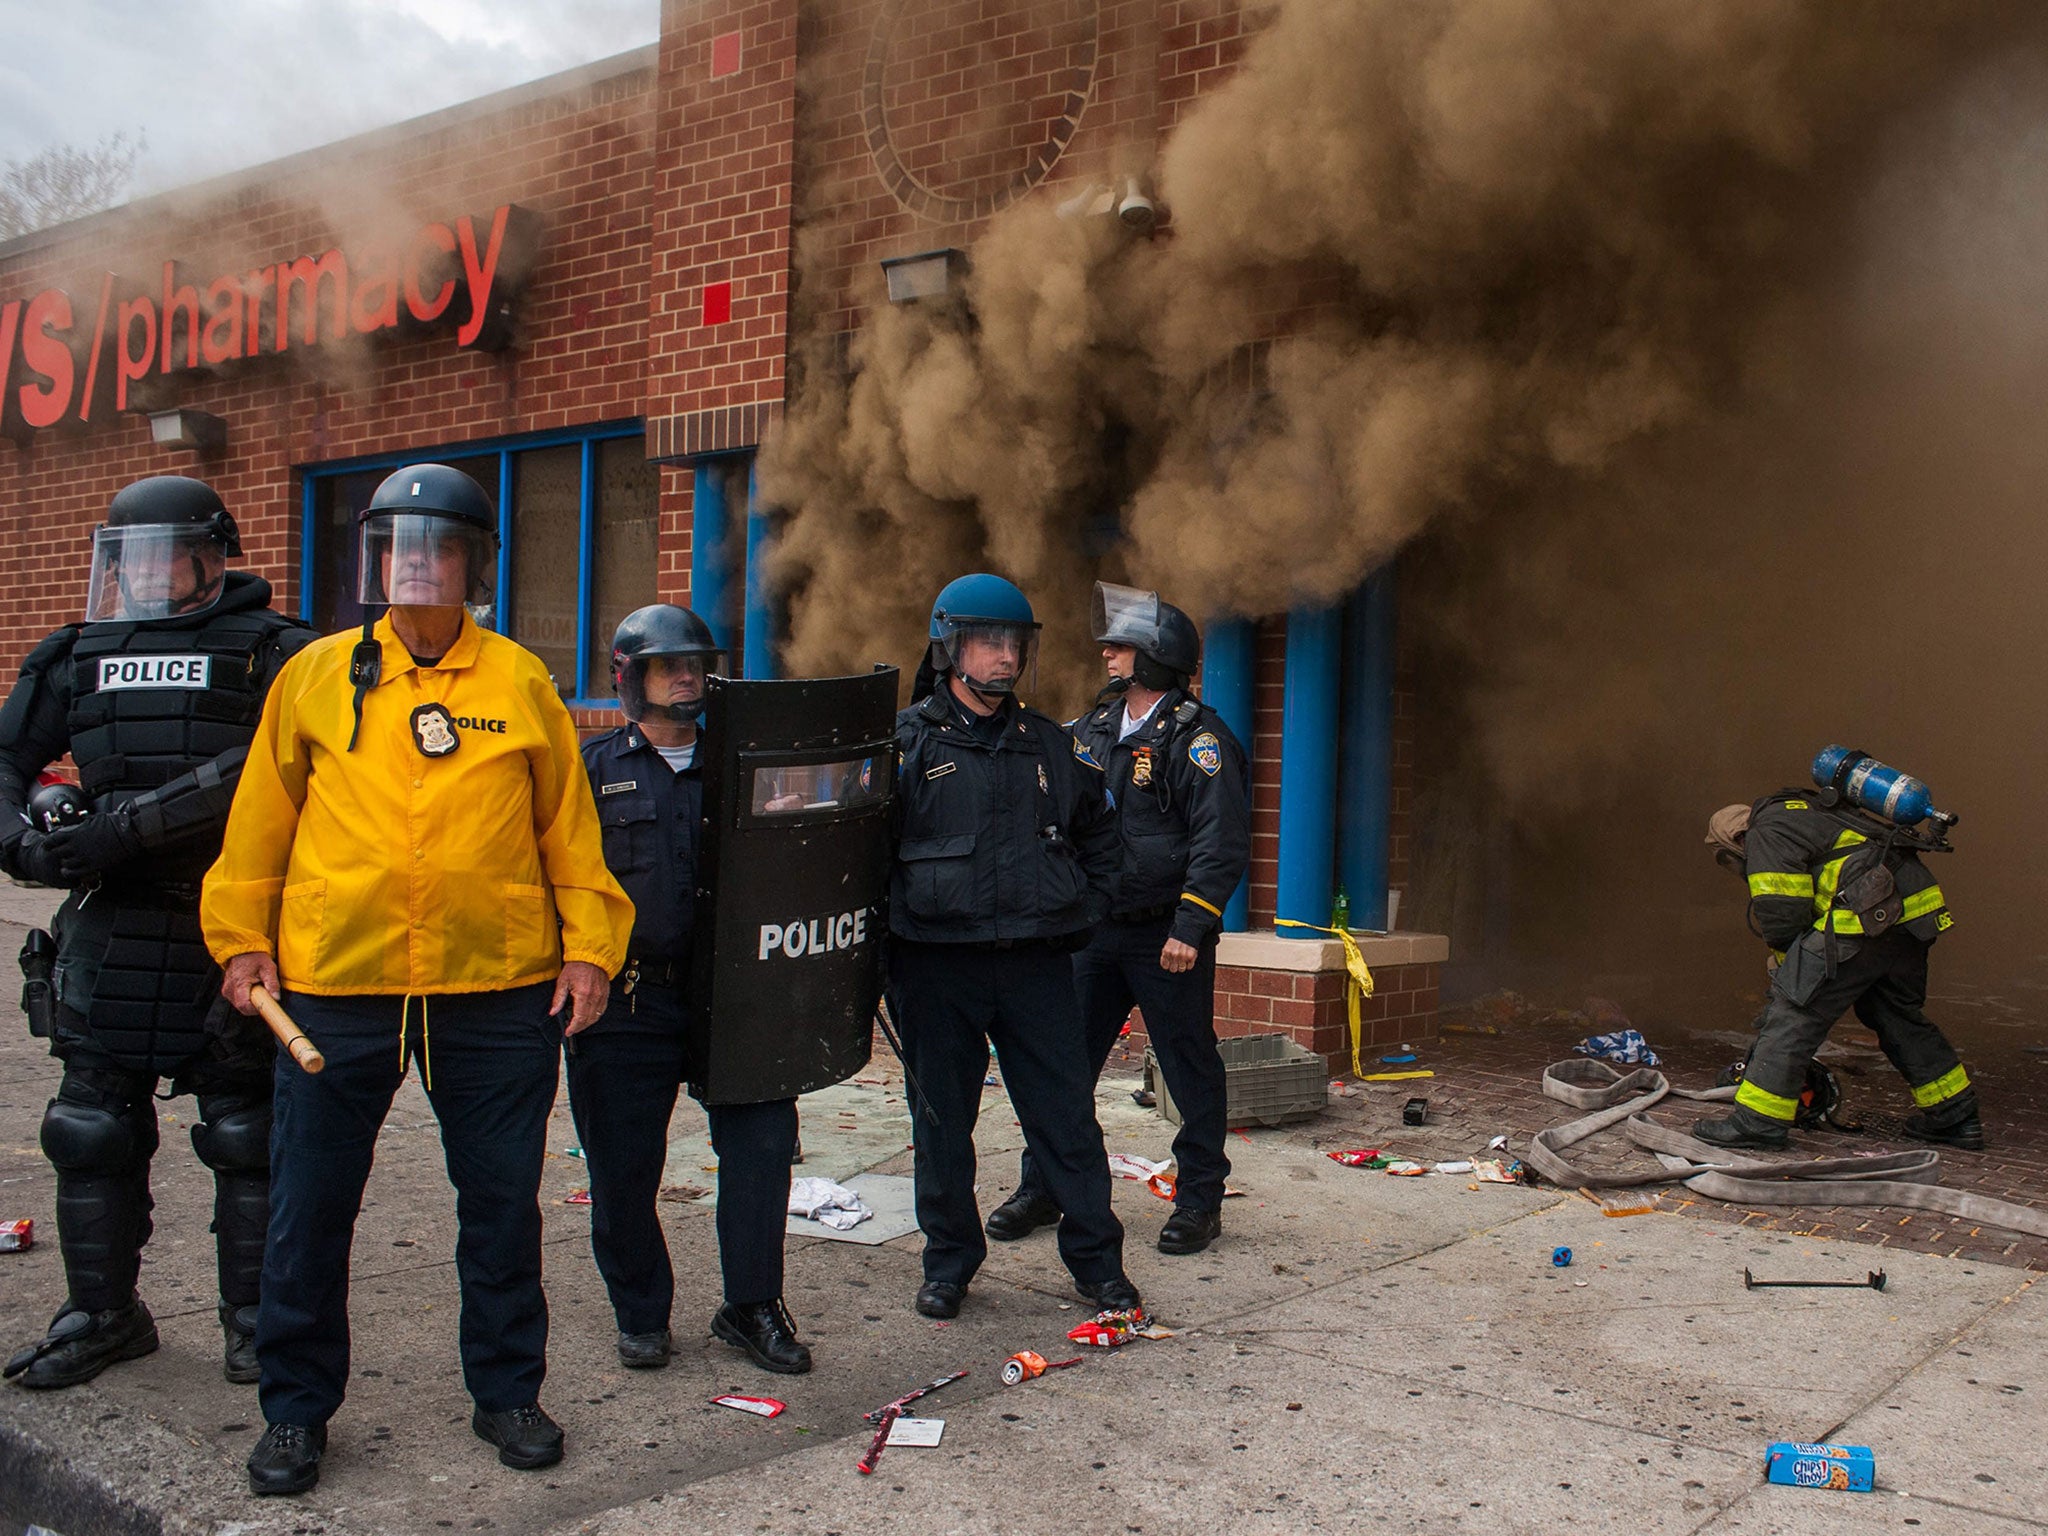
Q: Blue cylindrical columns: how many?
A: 5